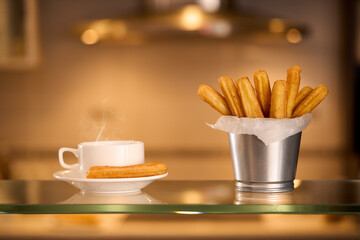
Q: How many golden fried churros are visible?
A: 9